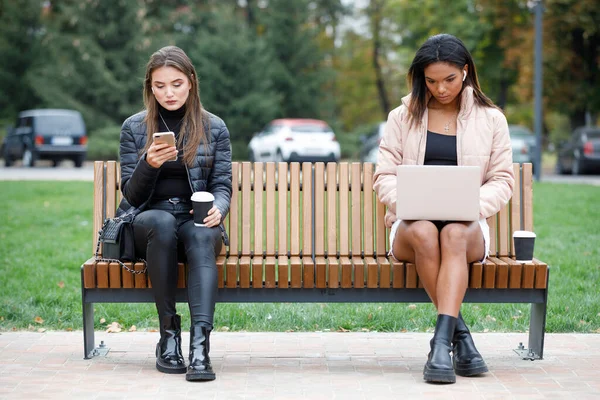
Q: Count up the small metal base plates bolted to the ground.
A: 2